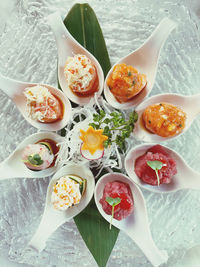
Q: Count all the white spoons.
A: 8